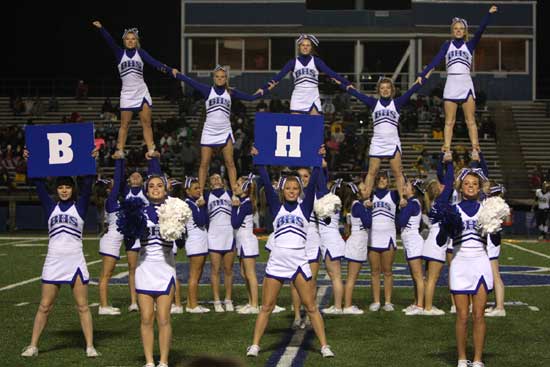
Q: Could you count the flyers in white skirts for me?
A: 5